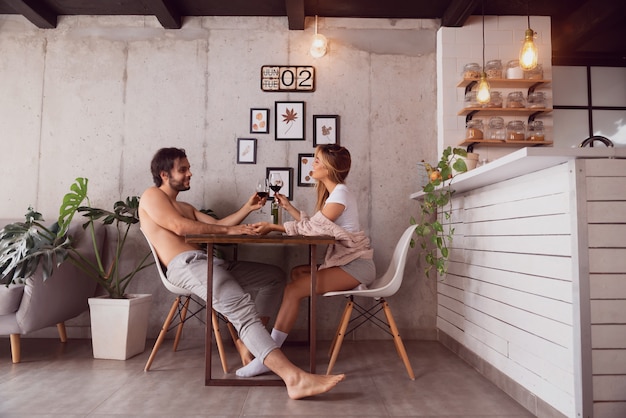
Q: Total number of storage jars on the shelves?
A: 12